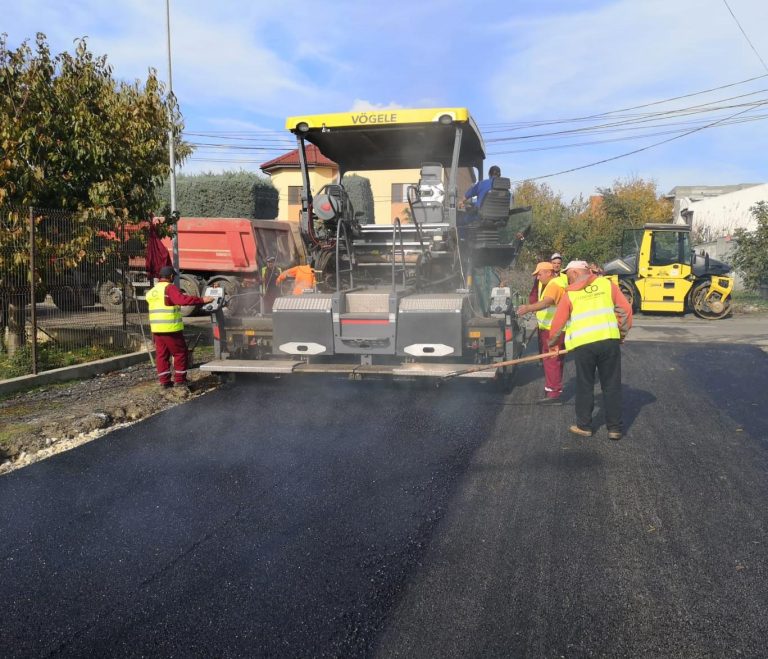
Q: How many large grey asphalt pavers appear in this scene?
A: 1